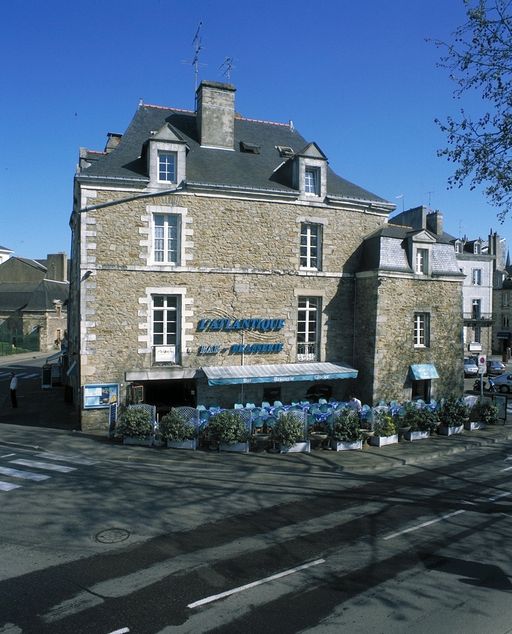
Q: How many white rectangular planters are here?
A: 9